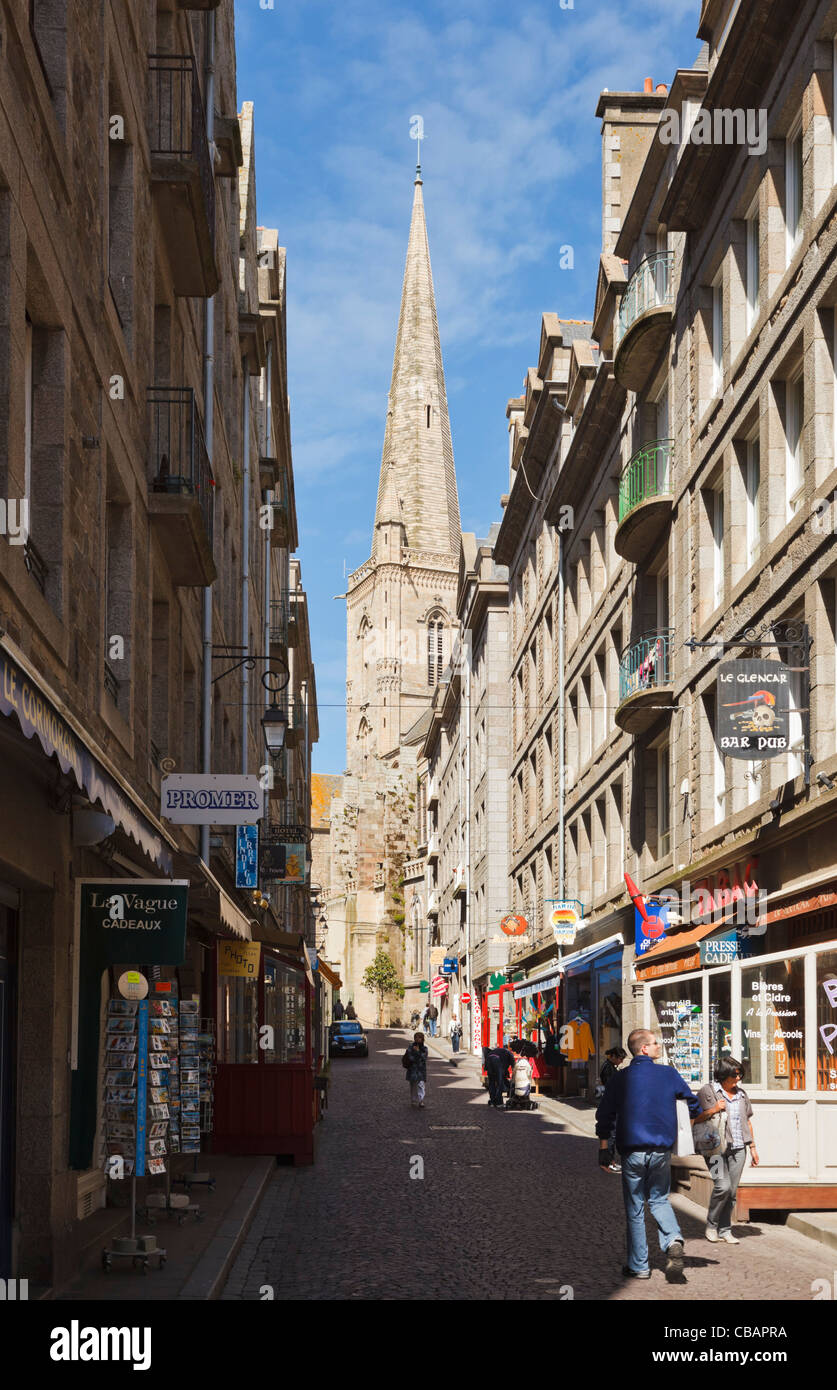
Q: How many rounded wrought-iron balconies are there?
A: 3